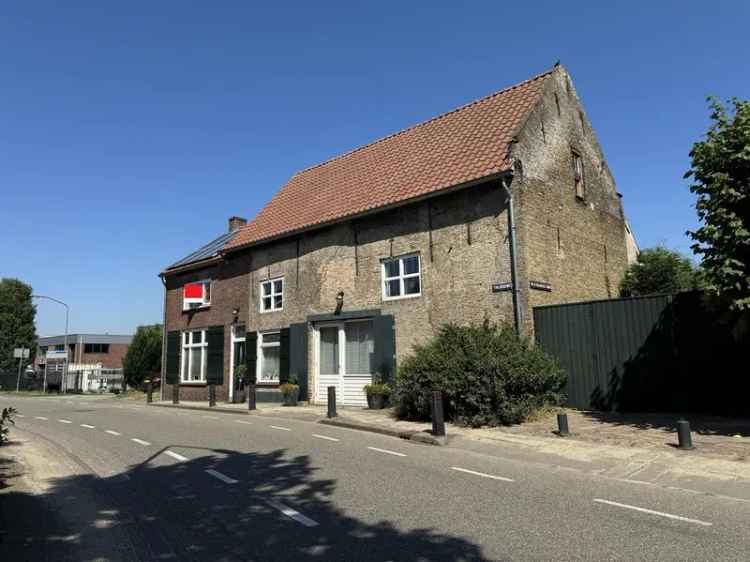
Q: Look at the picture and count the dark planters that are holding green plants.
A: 3